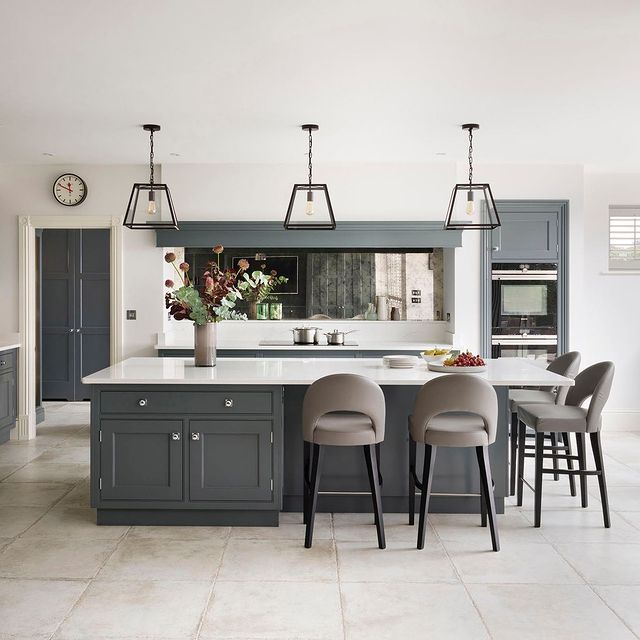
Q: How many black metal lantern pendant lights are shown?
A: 3